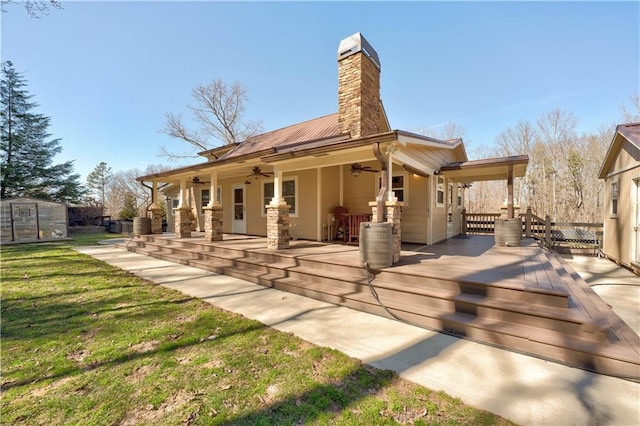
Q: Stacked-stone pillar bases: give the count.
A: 6